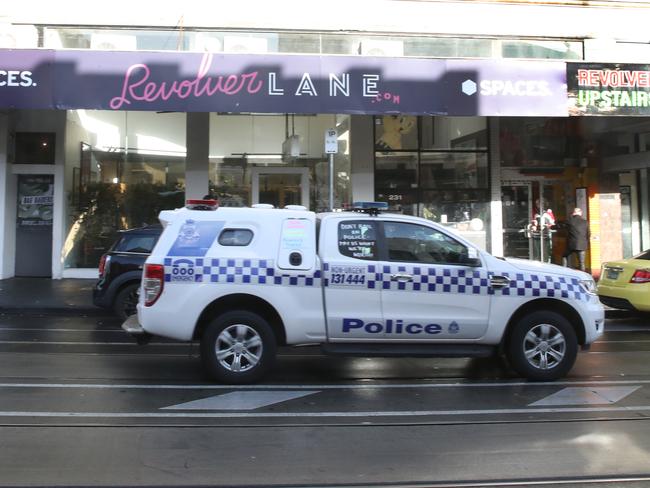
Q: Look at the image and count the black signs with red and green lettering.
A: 1